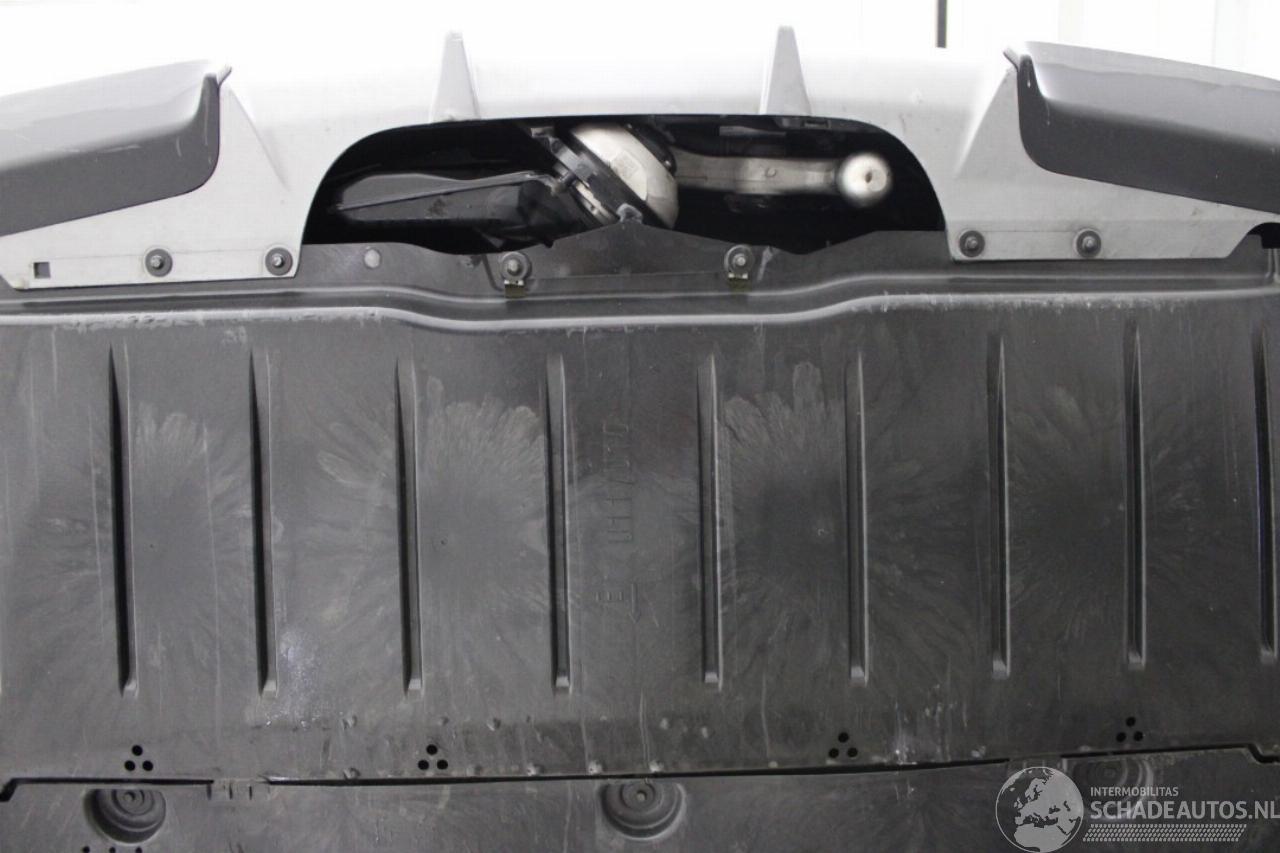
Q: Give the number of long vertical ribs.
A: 9